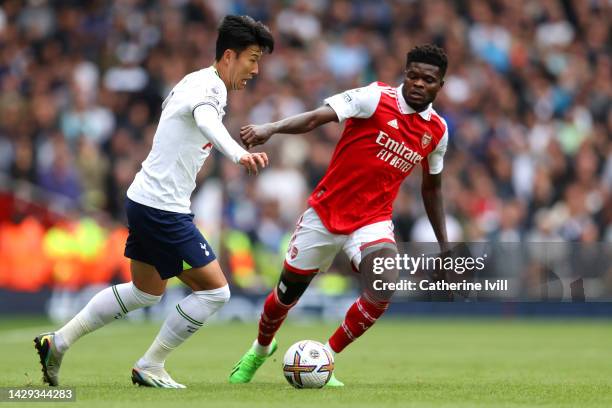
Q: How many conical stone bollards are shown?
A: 0